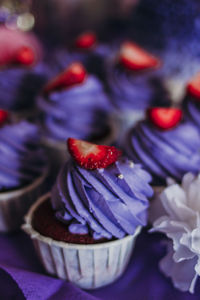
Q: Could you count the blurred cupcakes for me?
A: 7